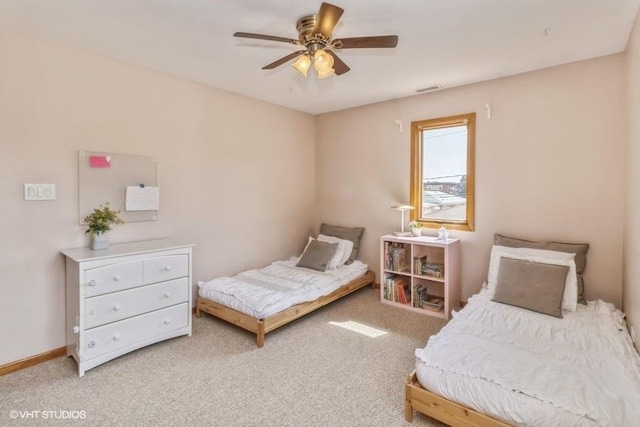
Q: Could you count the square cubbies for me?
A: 4